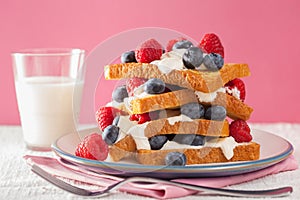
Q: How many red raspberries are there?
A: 9